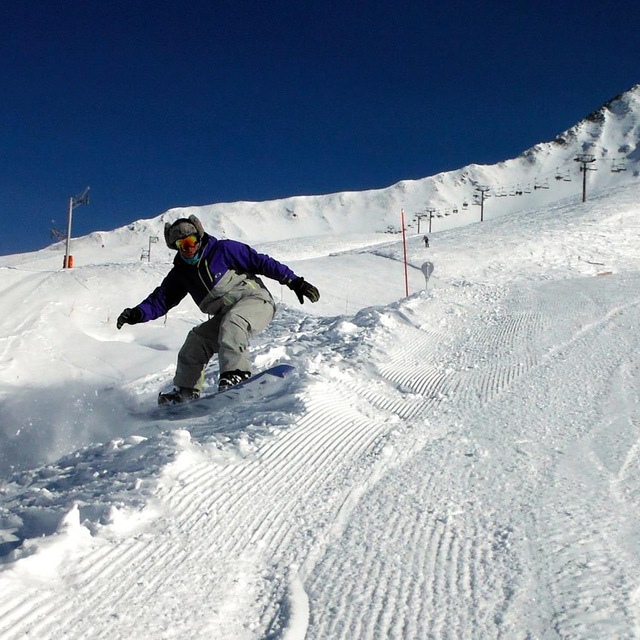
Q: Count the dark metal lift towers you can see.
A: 4